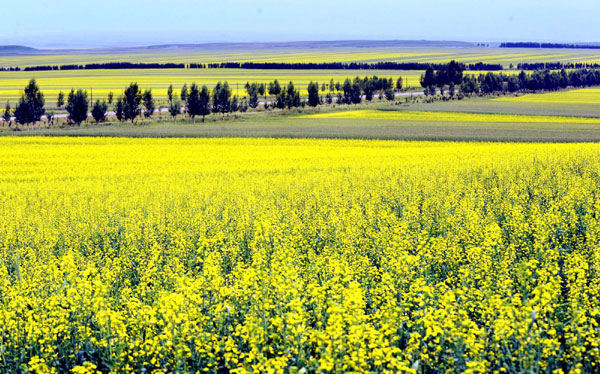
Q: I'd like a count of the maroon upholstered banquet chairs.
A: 0